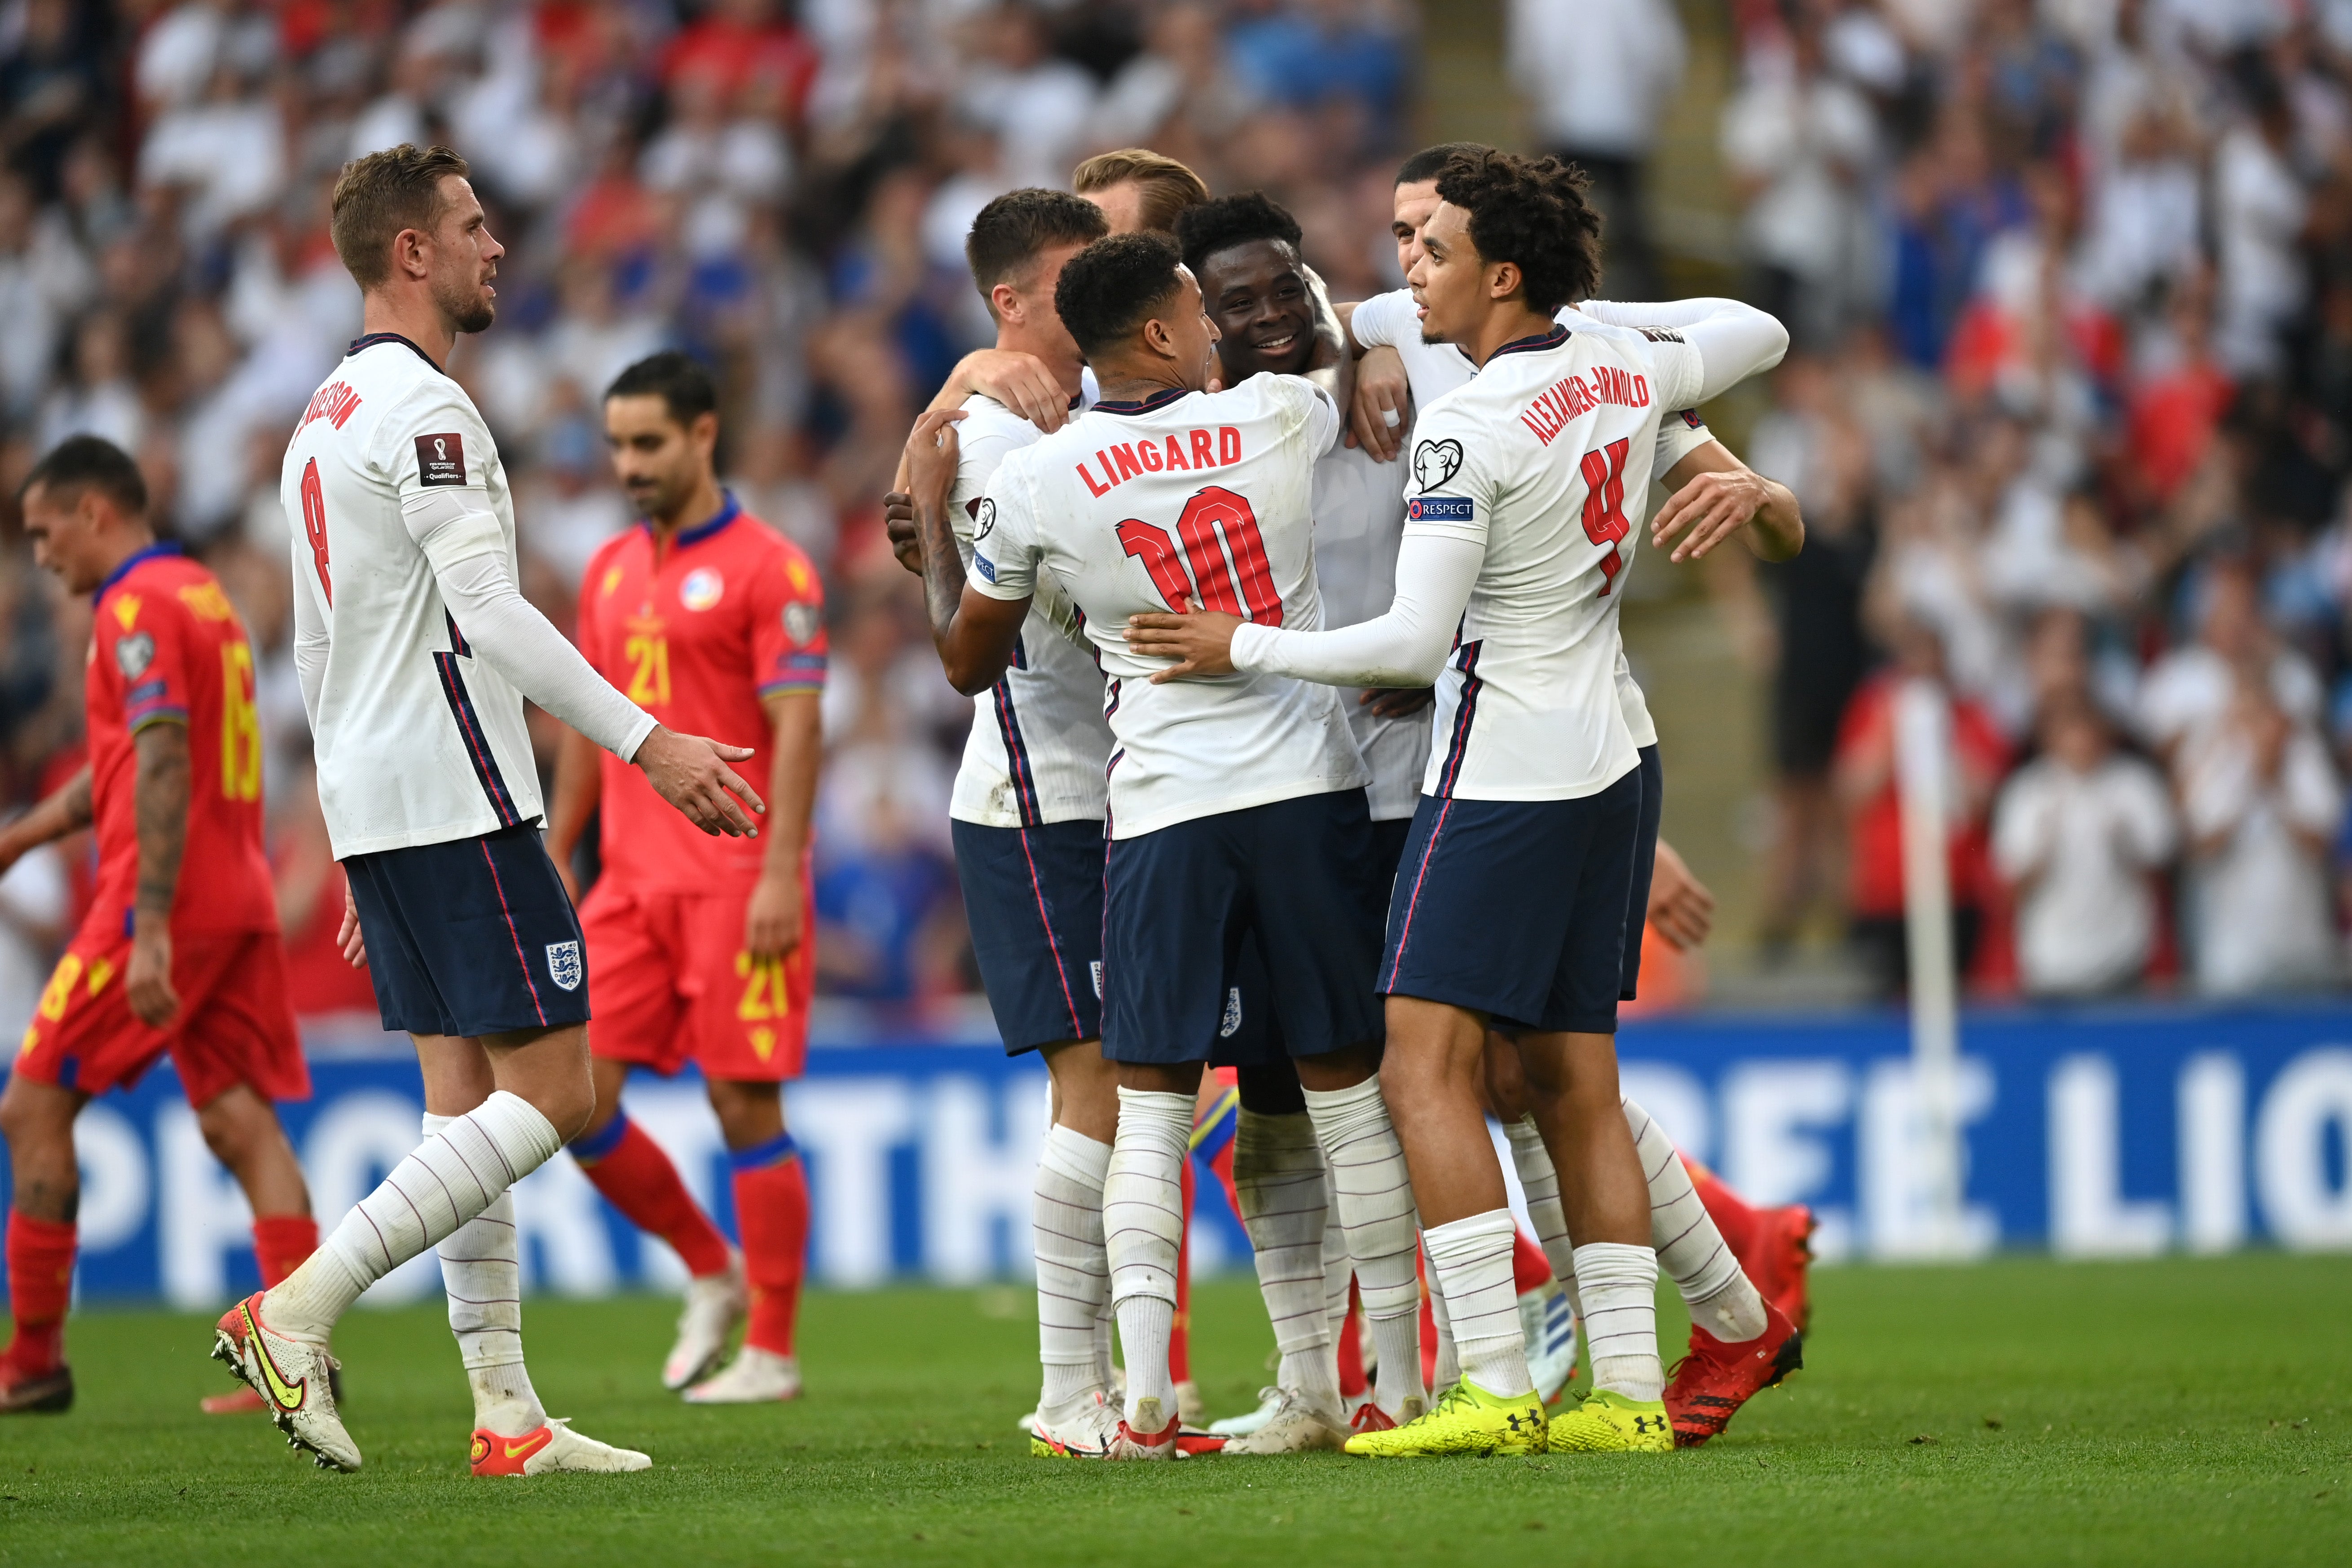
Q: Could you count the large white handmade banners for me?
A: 0